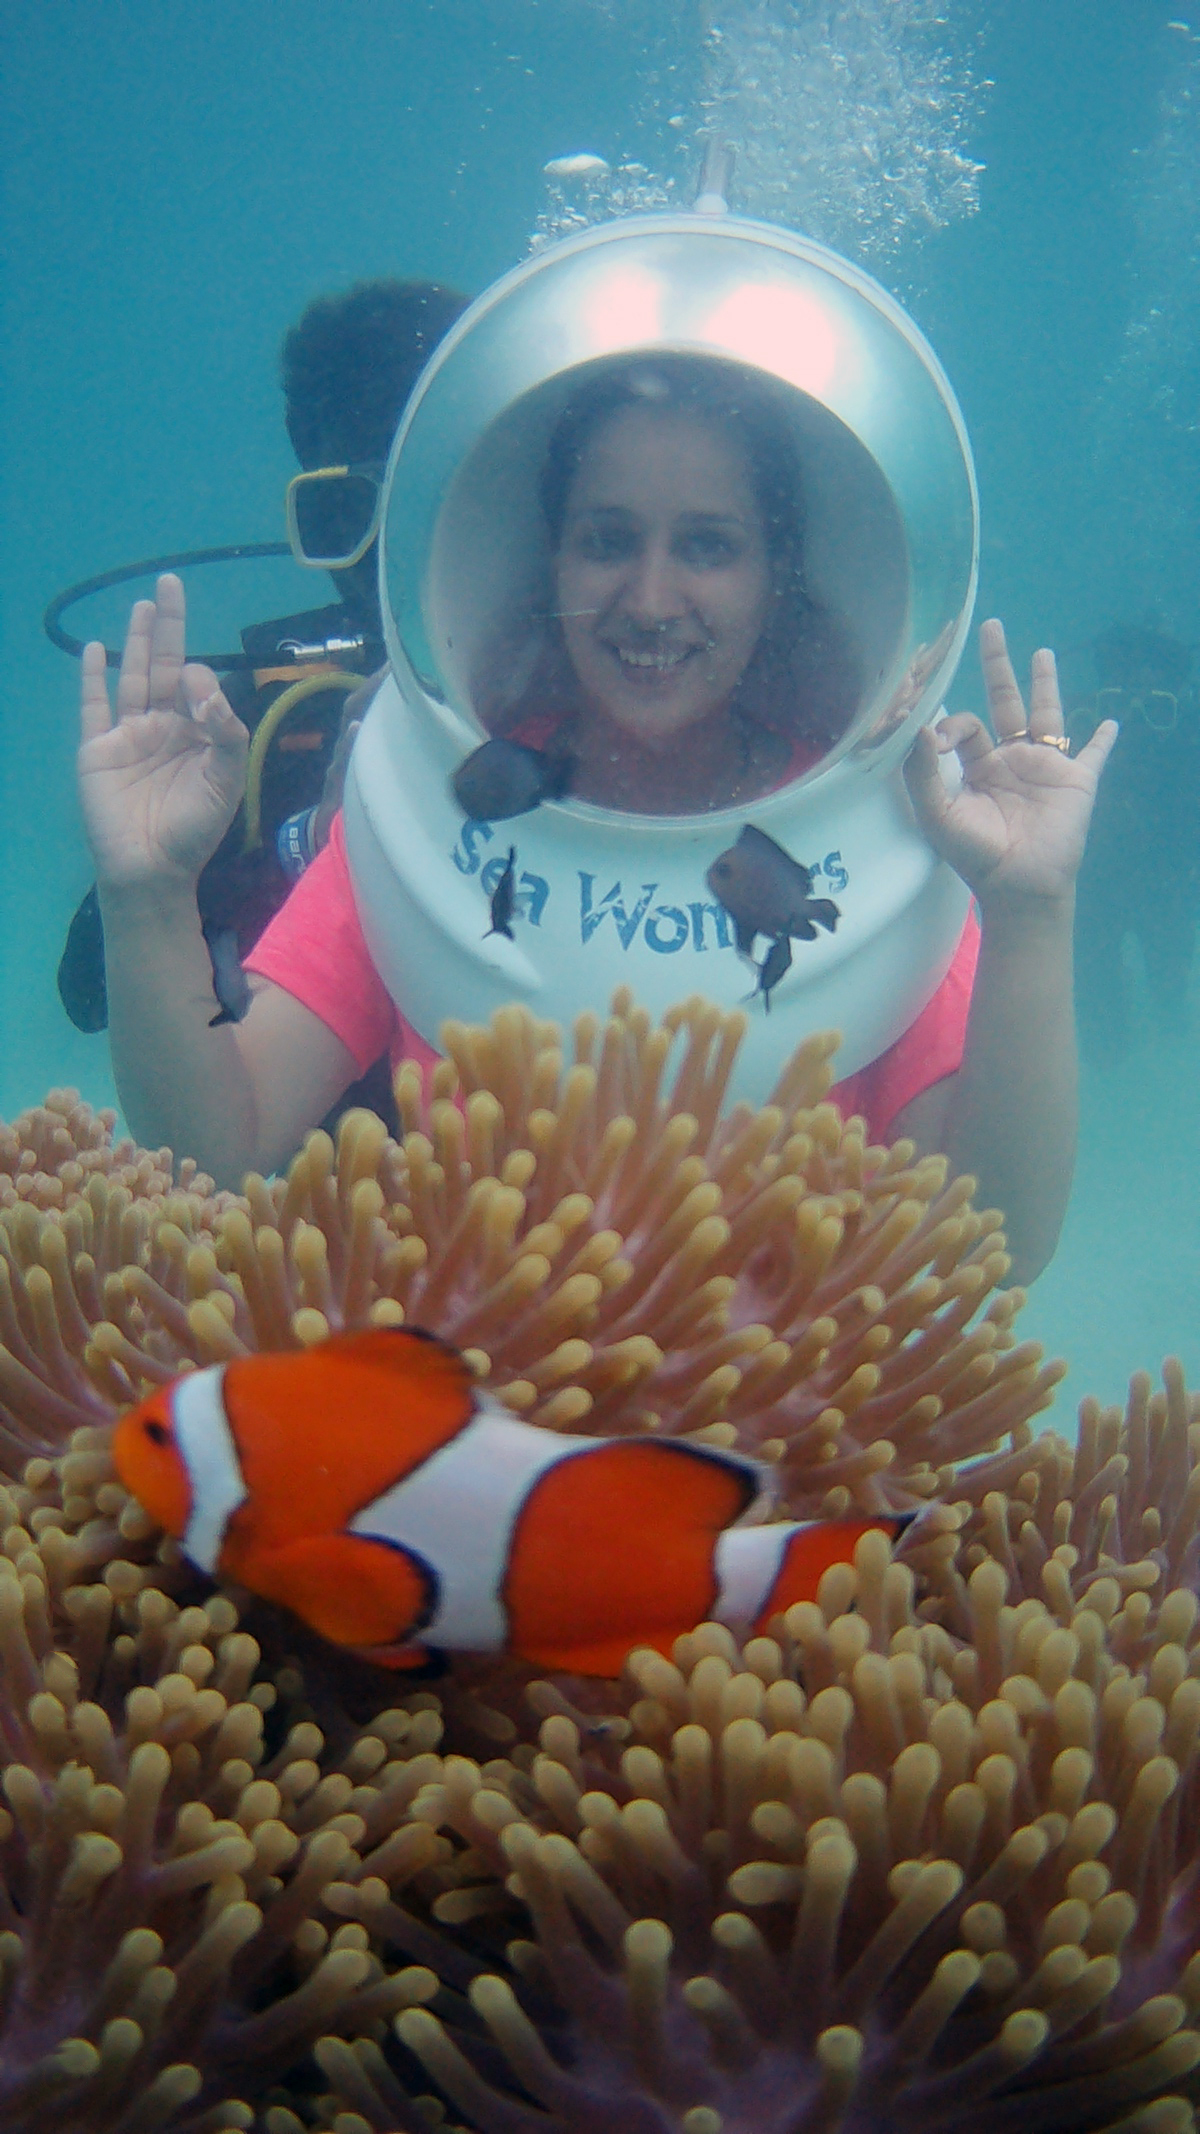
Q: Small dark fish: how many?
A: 5